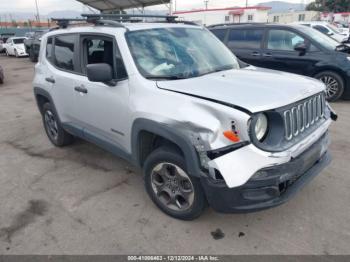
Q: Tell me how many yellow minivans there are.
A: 0